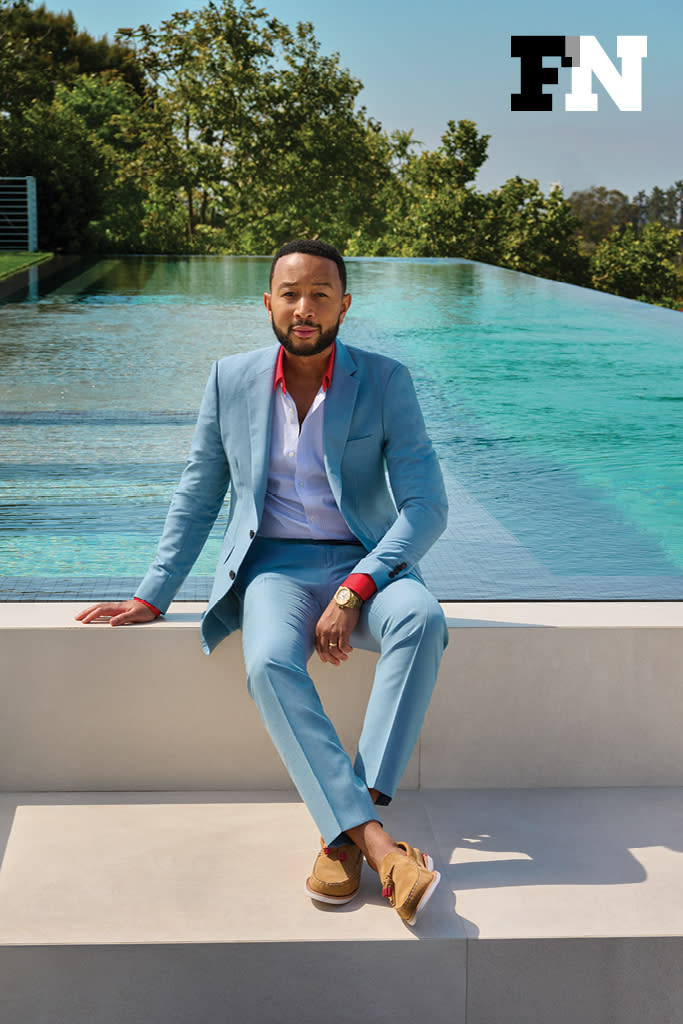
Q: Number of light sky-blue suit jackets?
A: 1